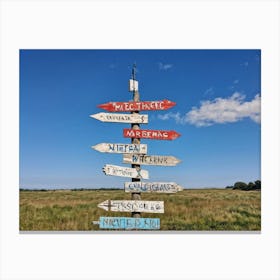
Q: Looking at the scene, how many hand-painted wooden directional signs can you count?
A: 9